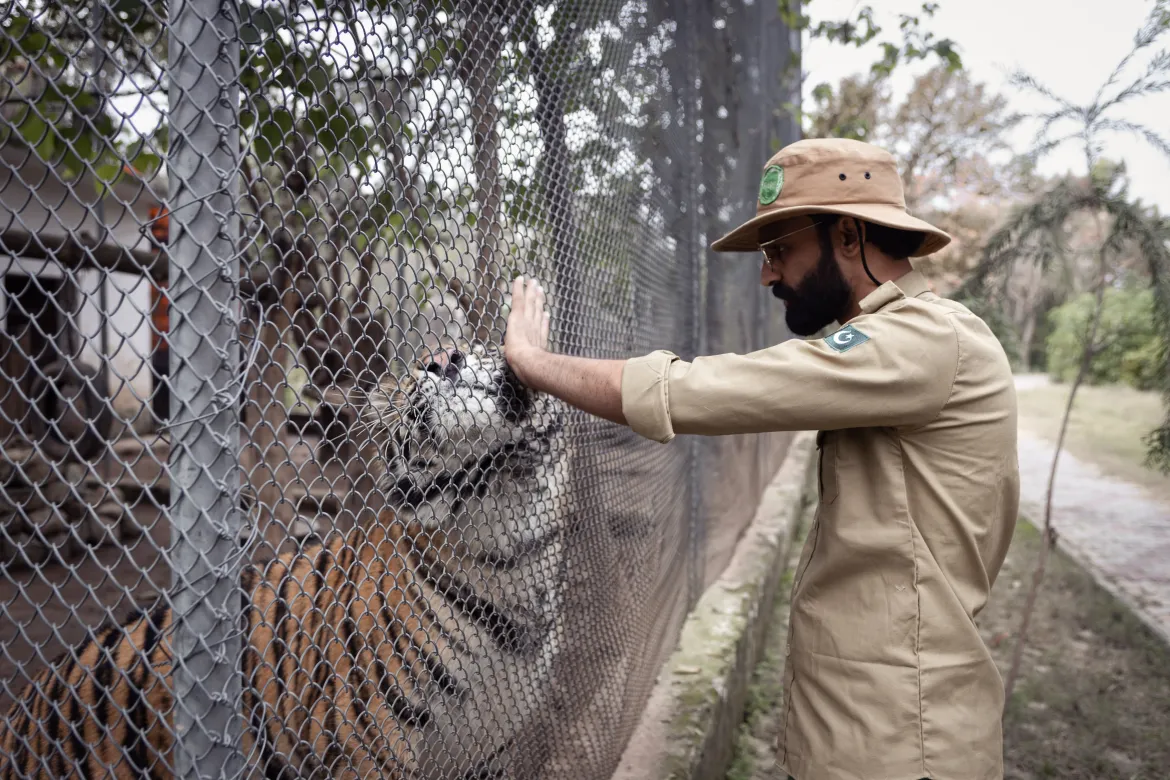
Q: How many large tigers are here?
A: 1